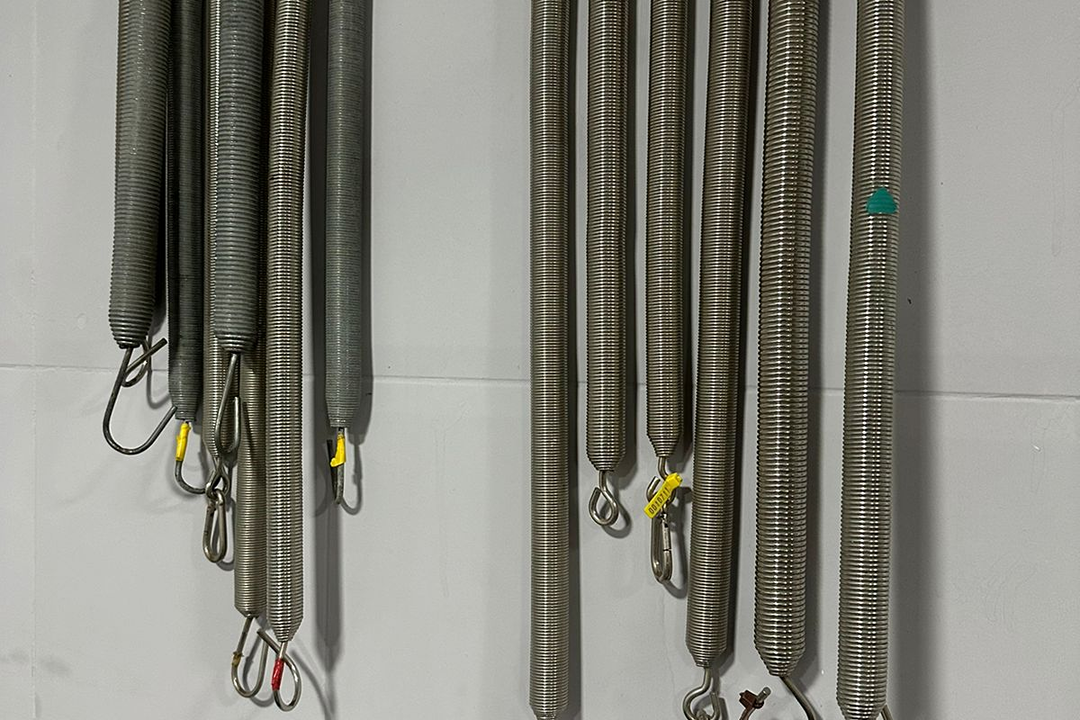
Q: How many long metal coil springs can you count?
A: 13